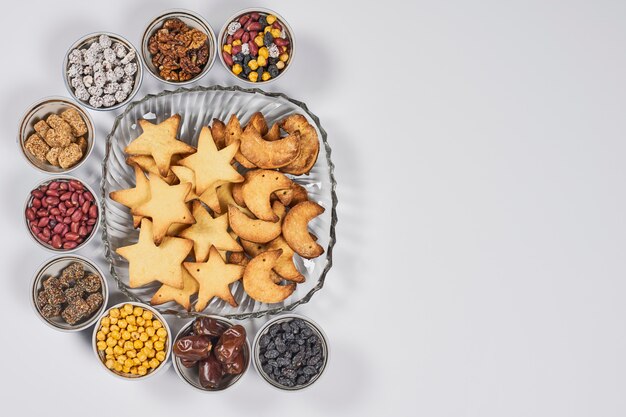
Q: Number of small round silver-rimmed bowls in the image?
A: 9